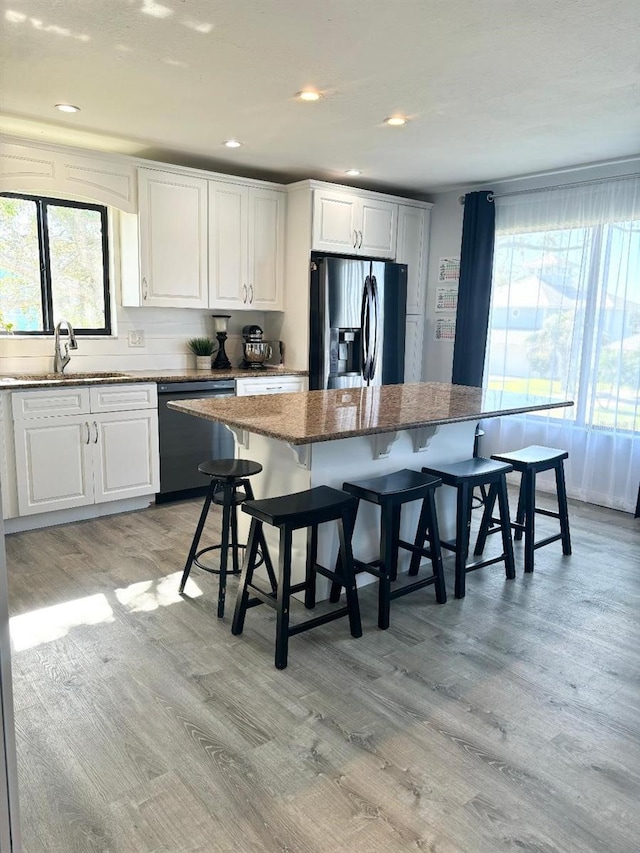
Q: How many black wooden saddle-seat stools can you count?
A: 4